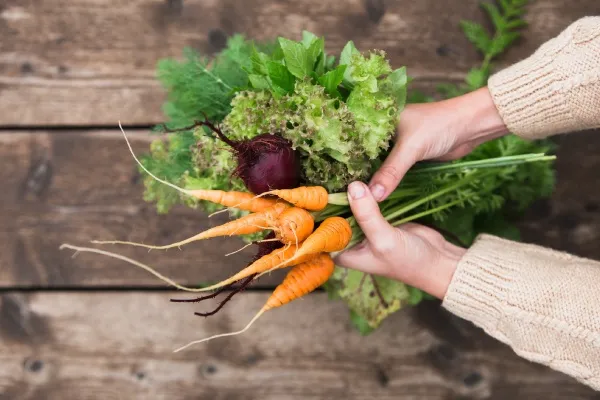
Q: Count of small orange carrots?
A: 7